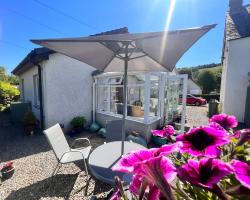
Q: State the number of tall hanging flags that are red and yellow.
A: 0